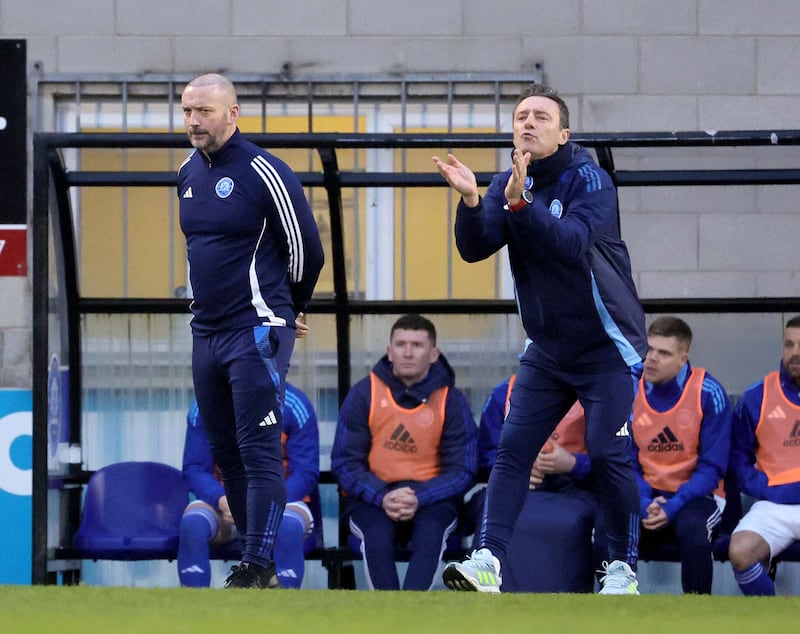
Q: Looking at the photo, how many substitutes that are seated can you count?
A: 5